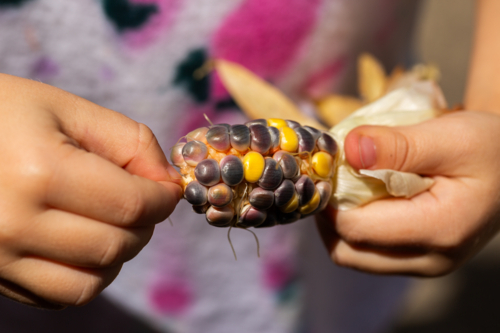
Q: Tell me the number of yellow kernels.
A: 6